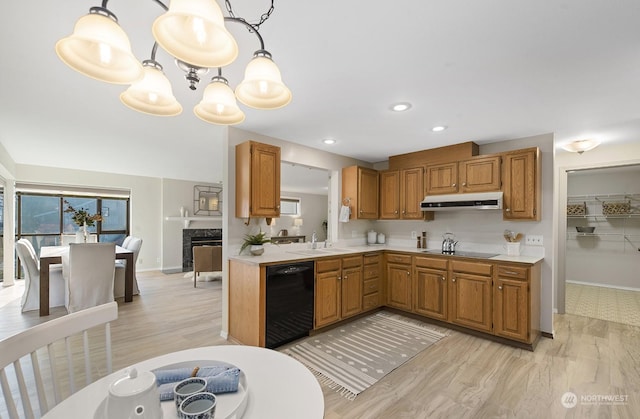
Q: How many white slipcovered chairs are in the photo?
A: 6